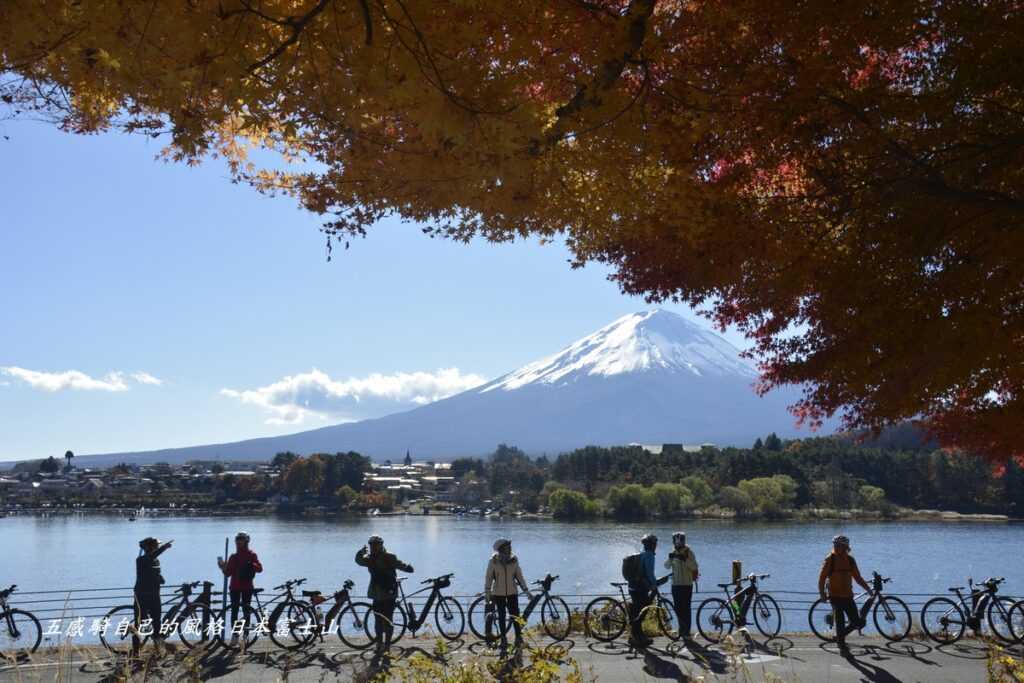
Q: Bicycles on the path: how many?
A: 11